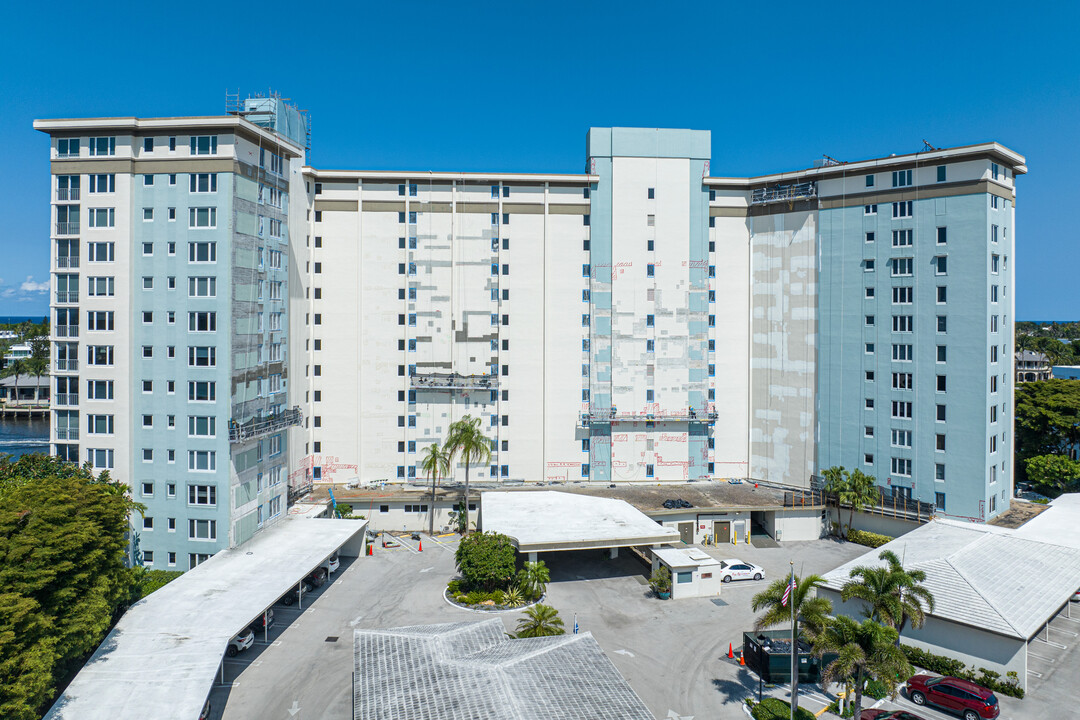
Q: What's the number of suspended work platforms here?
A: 4